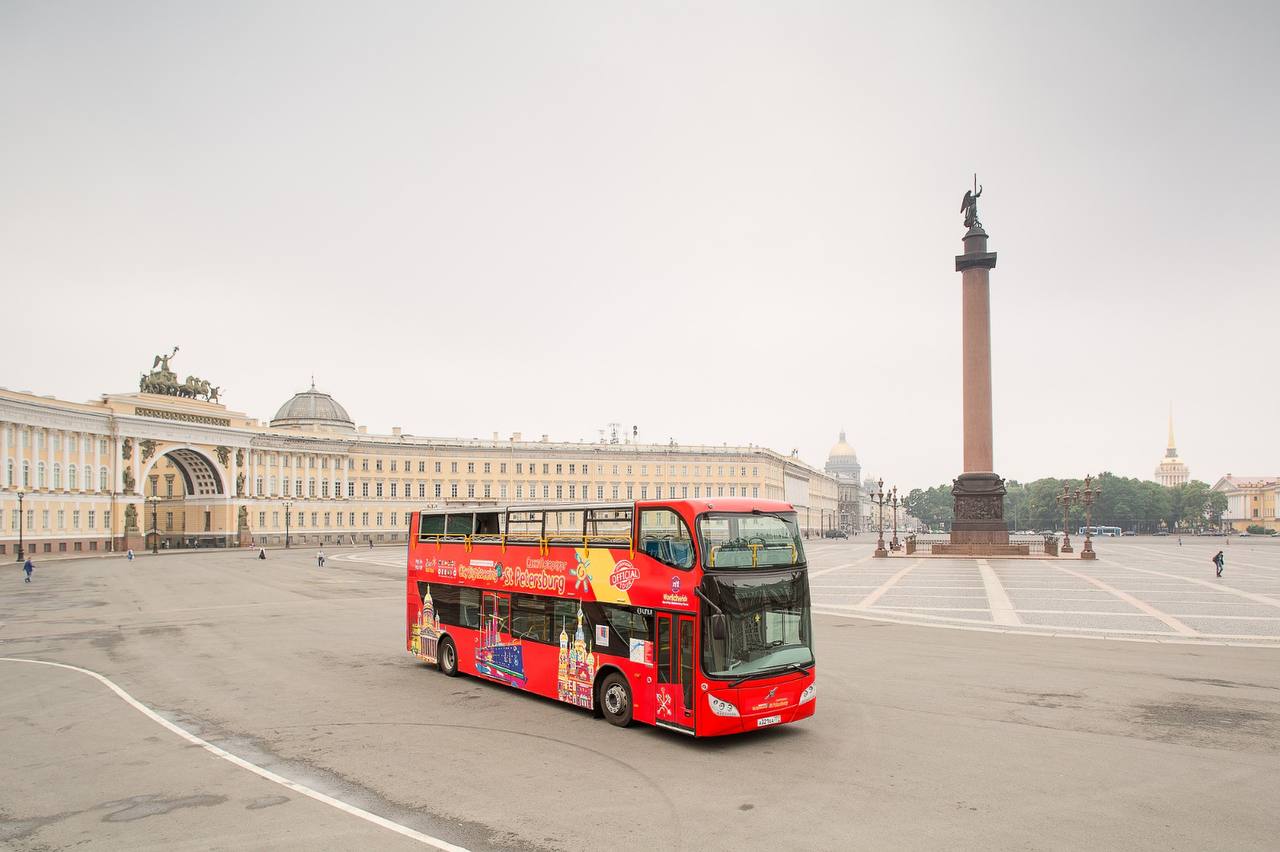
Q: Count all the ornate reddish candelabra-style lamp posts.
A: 4